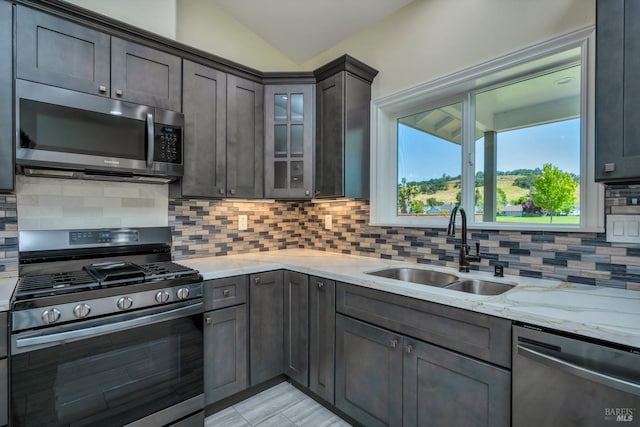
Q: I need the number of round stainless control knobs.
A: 5